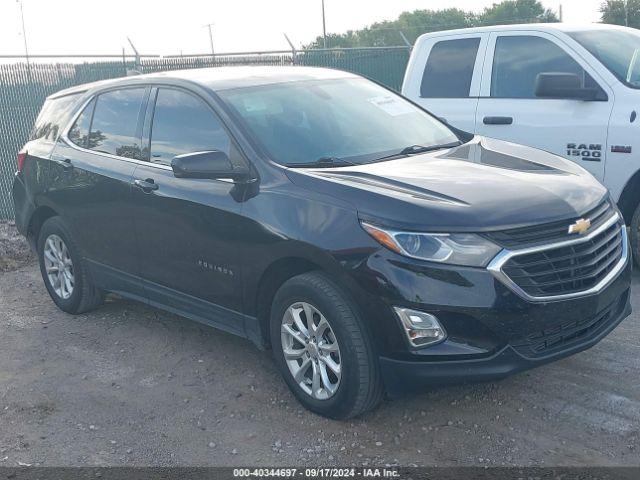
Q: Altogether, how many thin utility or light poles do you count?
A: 3